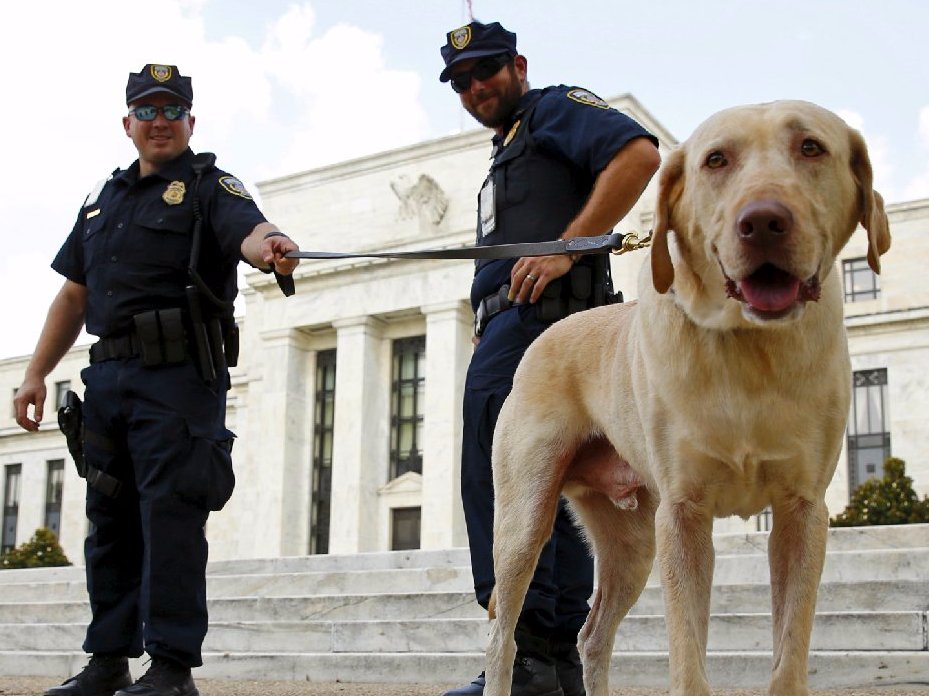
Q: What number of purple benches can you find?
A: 0